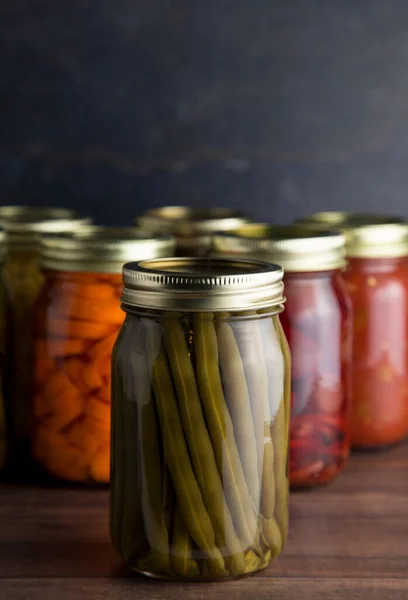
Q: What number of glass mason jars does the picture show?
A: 7